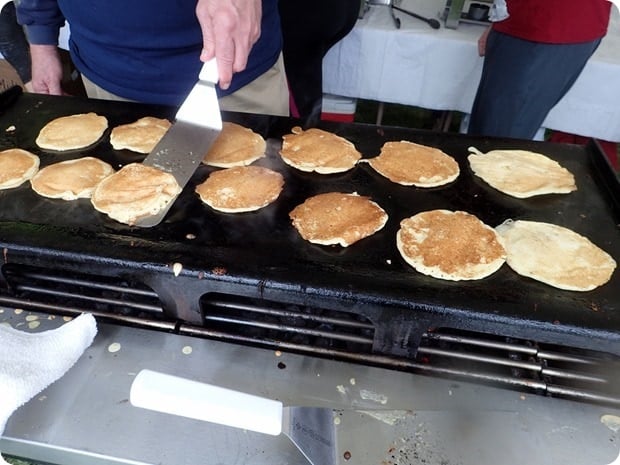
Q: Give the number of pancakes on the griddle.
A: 13